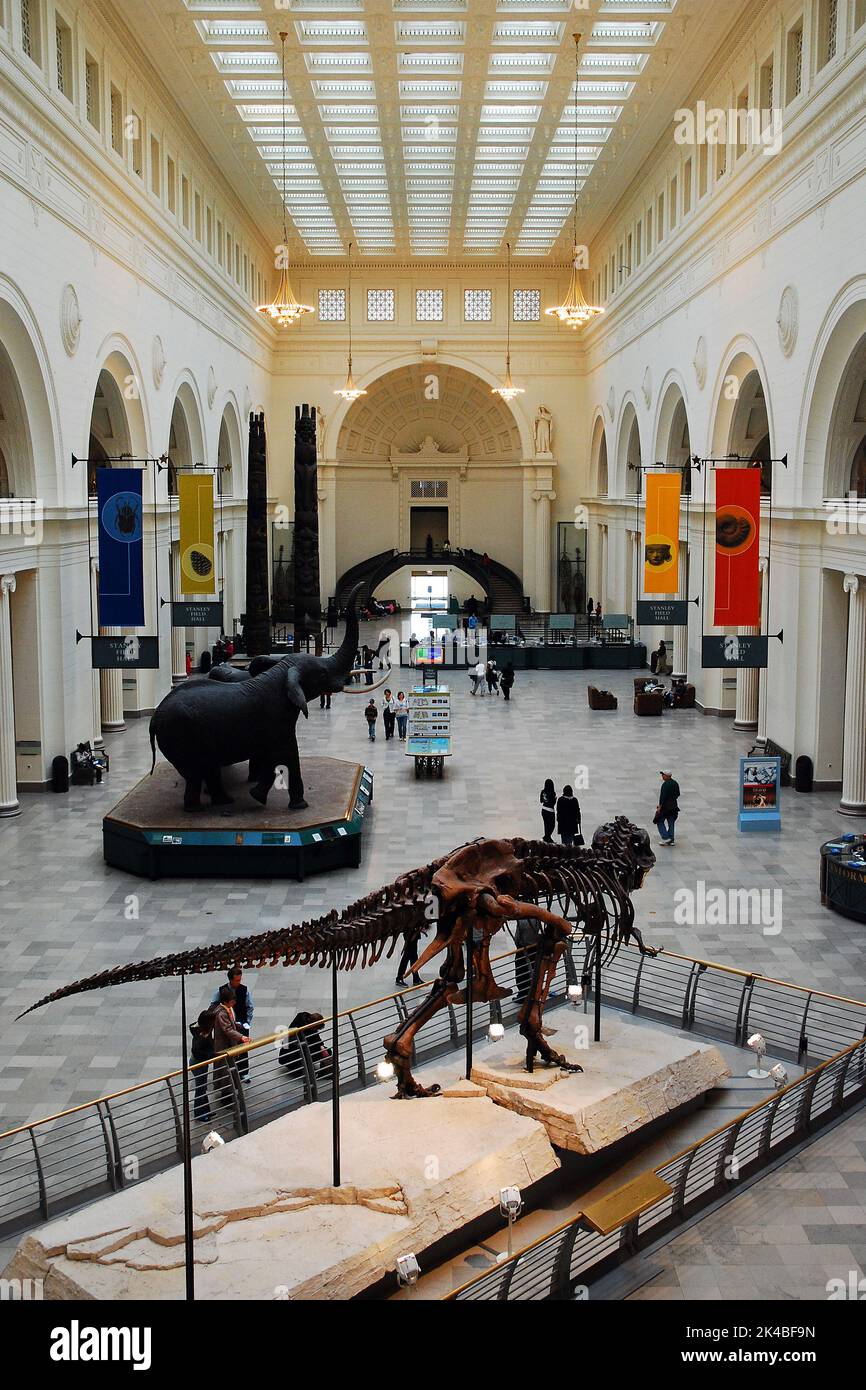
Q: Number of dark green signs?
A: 4